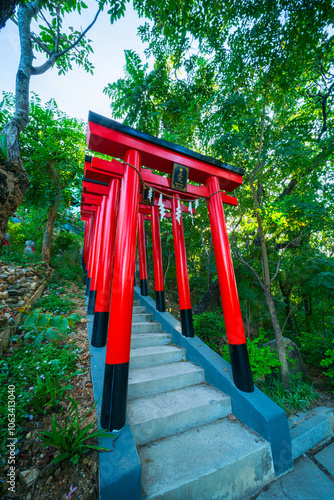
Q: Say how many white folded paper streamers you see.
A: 5